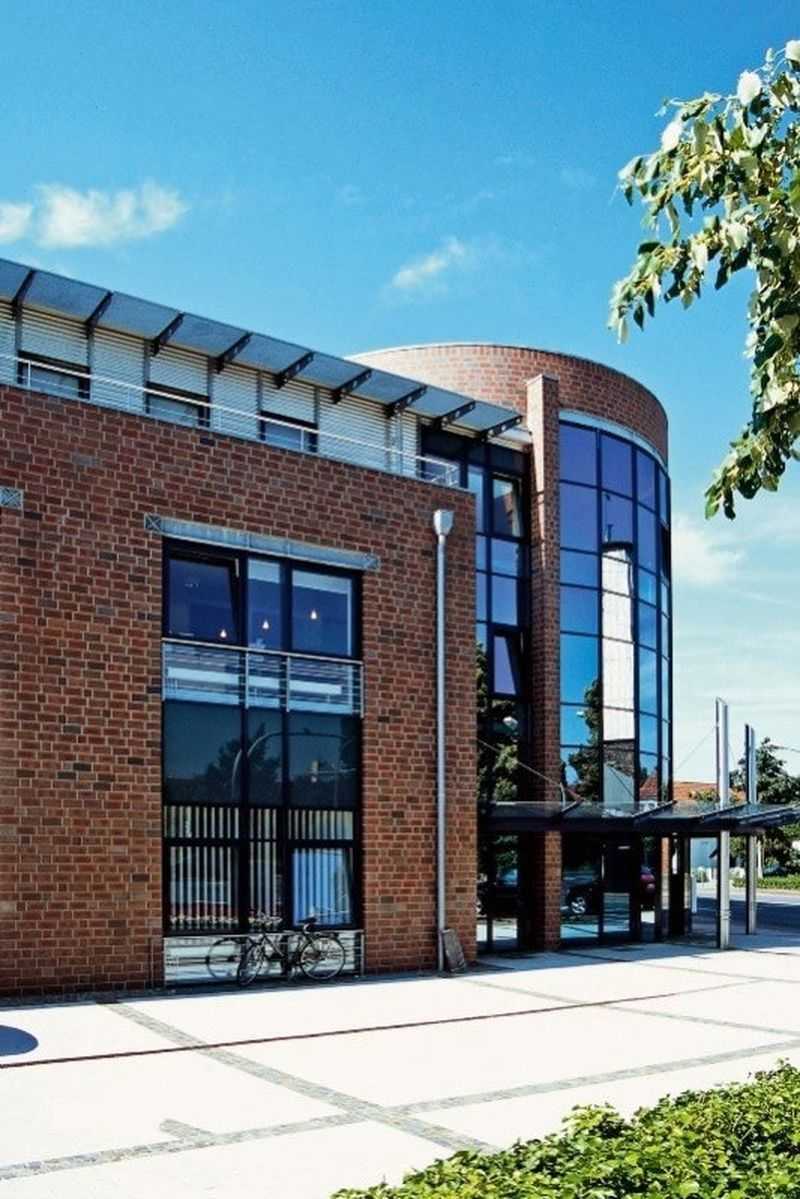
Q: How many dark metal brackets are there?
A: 9